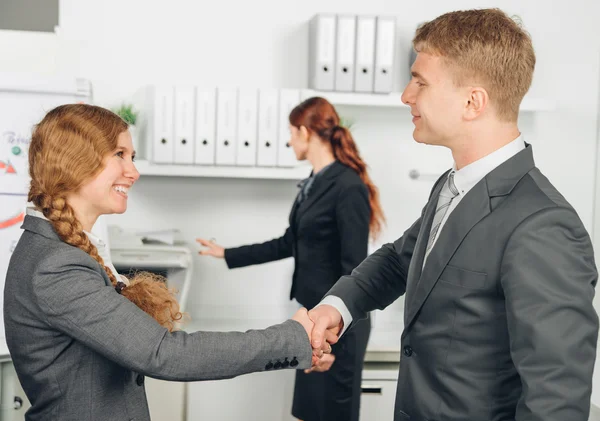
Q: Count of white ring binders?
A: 11